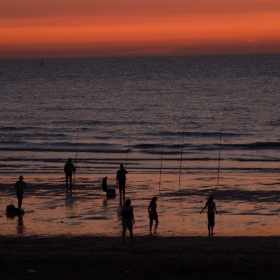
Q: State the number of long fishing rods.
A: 5